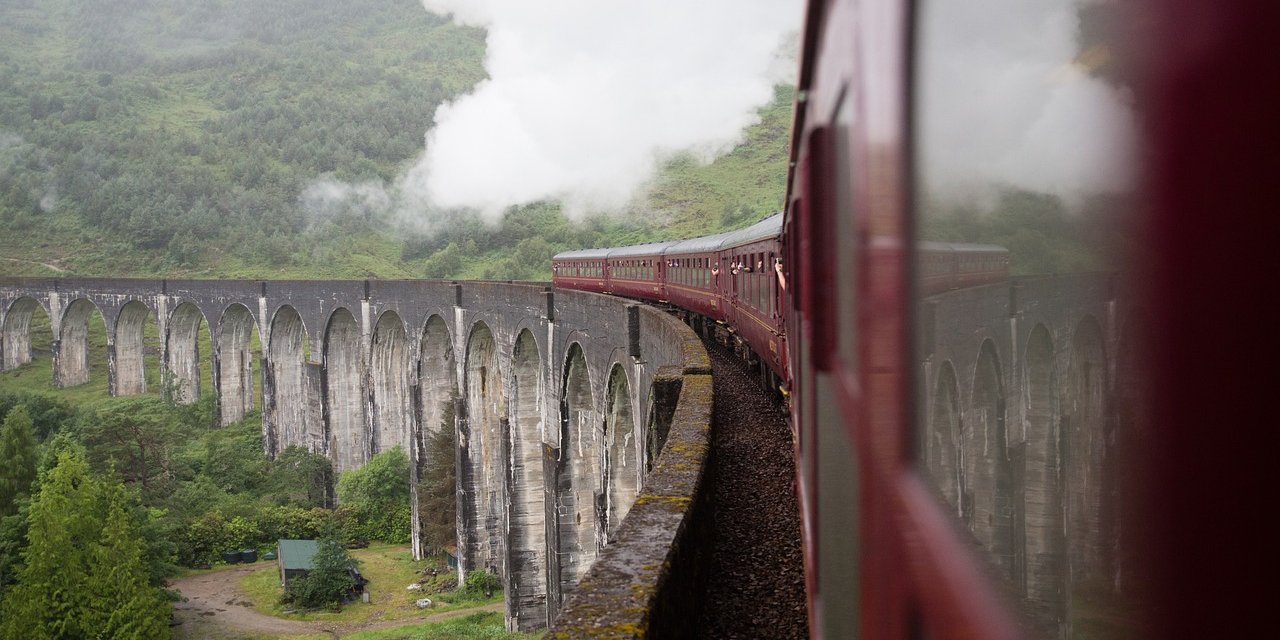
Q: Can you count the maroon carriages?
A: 5